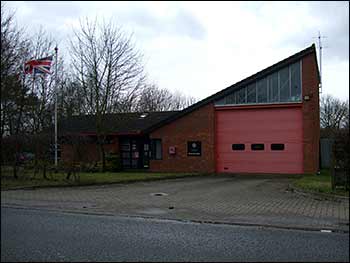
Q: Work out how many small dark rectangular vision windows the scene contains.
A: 3